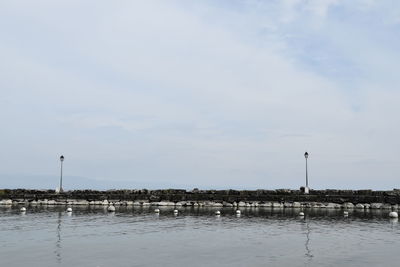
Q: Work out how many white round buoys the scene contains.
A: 10